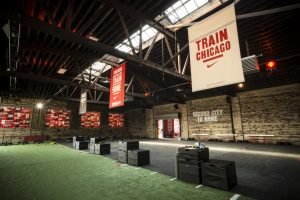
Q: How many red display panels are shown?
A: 4